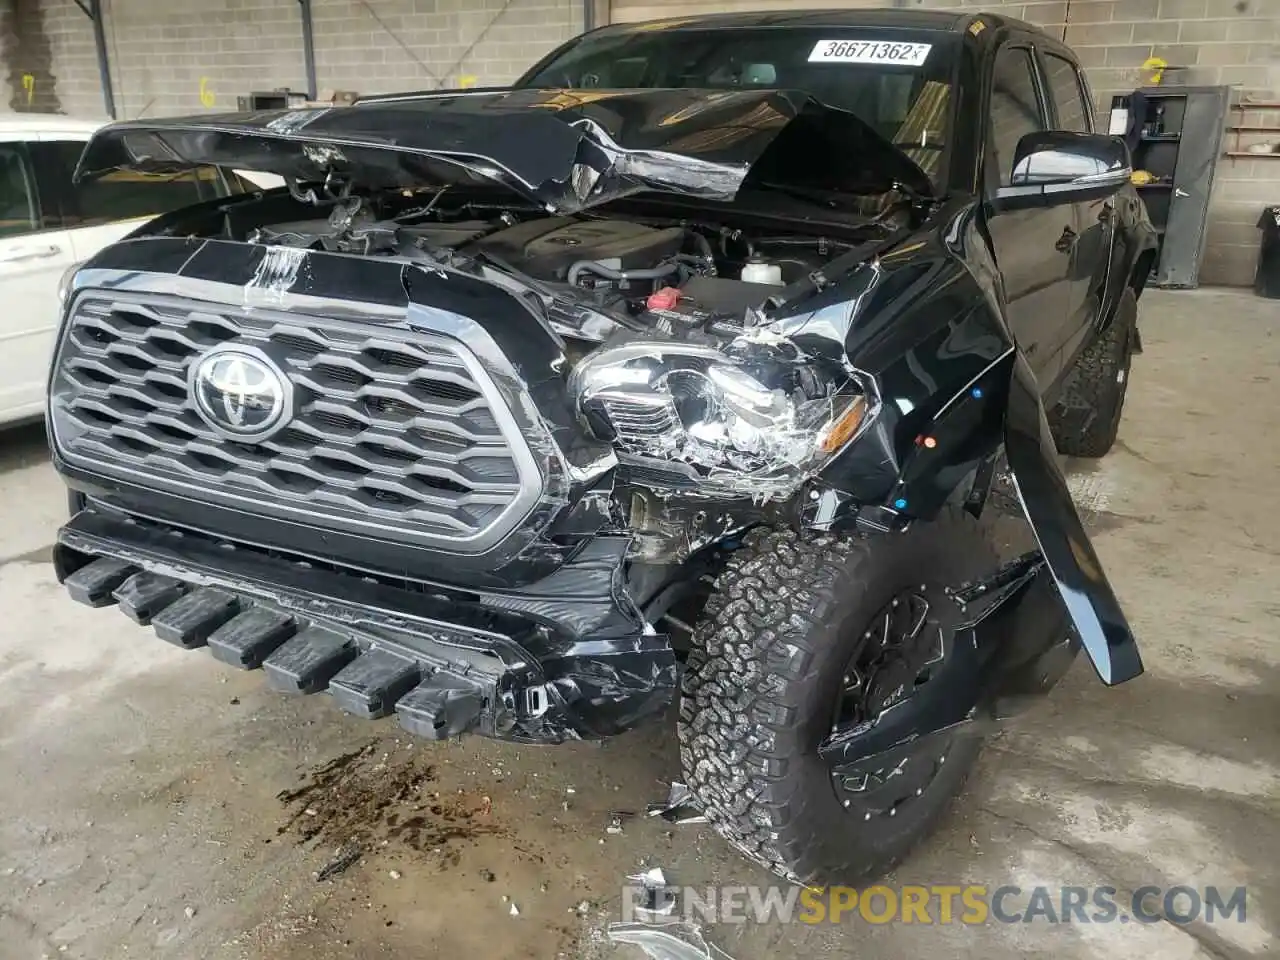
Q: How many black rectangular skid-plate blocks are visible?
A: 7